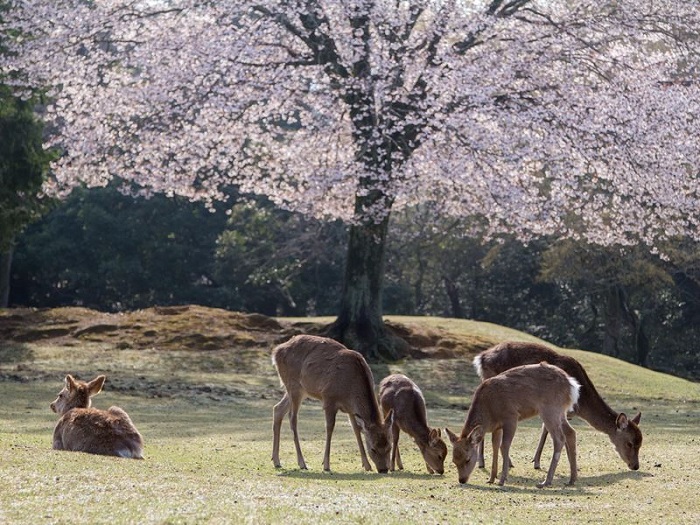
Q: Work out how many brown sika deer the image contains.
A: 5